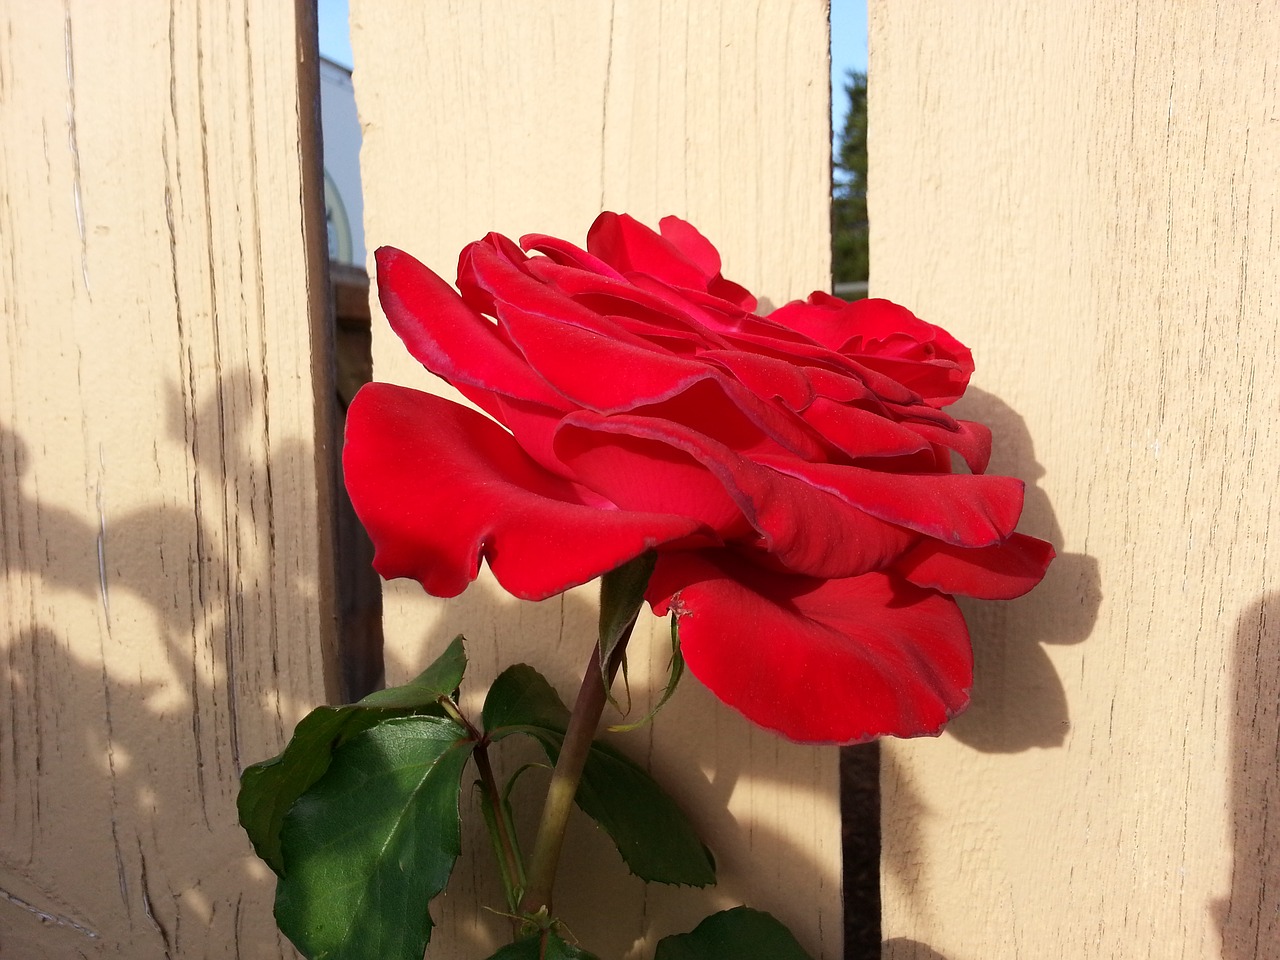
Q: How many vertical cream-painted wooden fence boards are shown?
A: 3